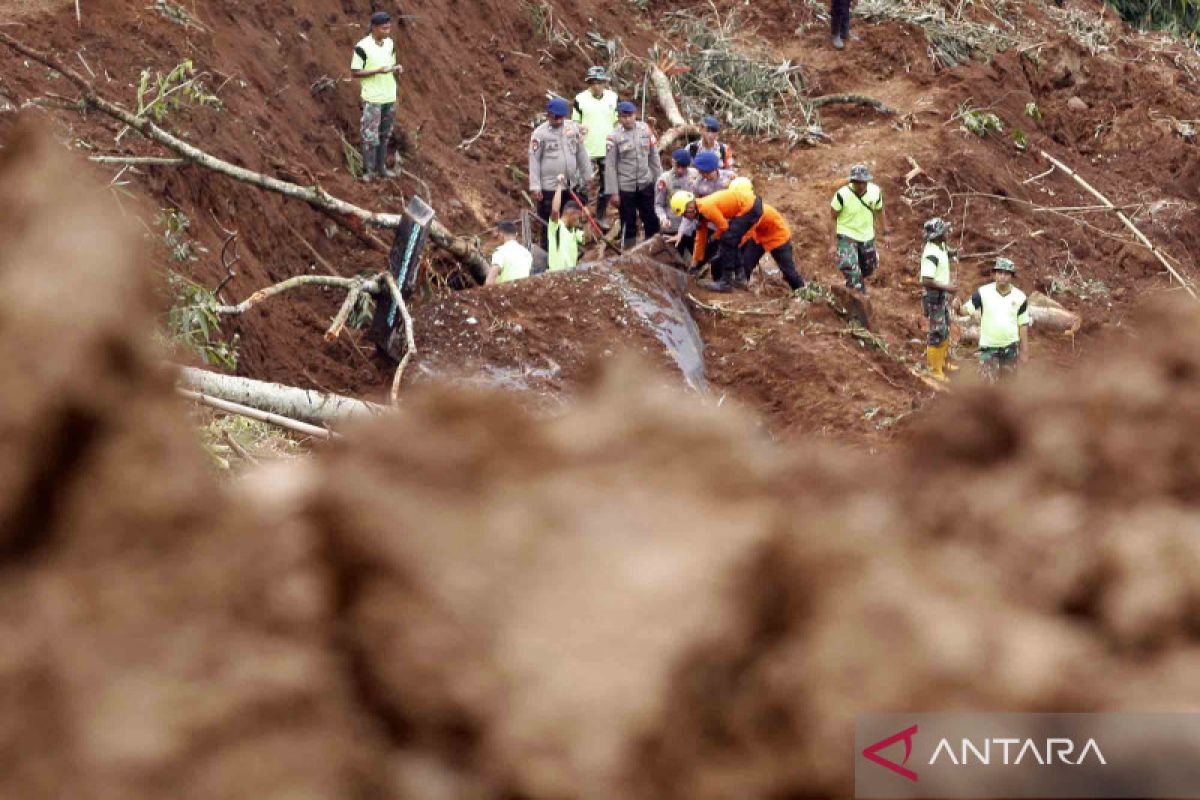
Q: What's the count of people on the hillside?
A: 15